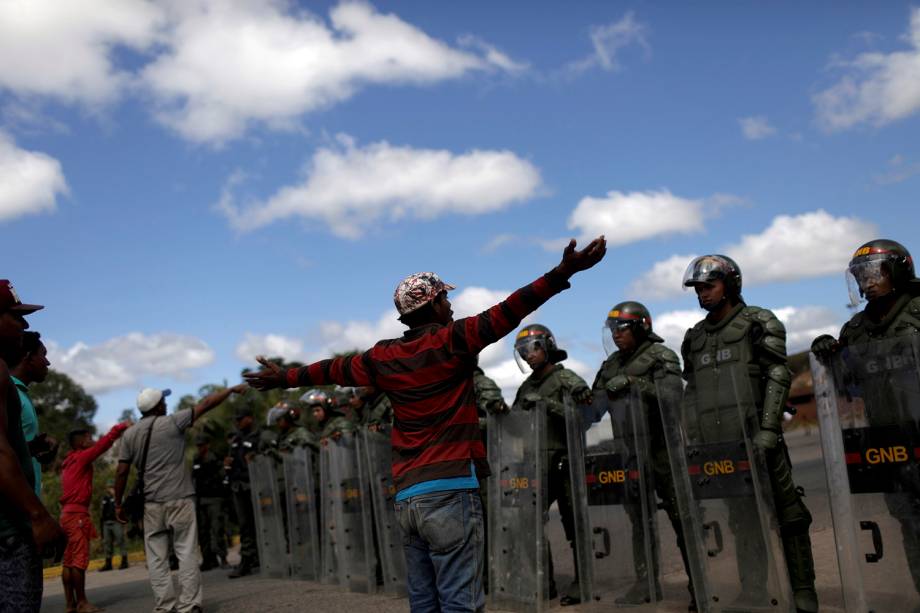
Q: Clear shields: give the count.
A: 9